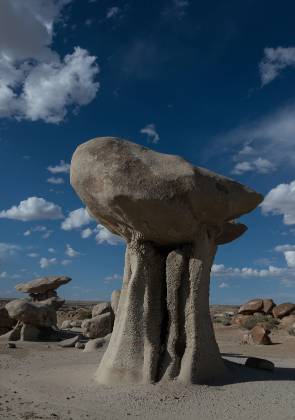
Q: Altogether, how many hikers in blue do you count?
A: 0